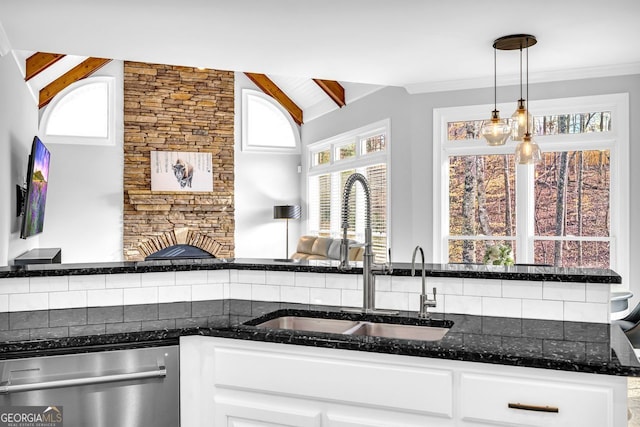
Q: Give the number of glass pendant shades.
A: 3